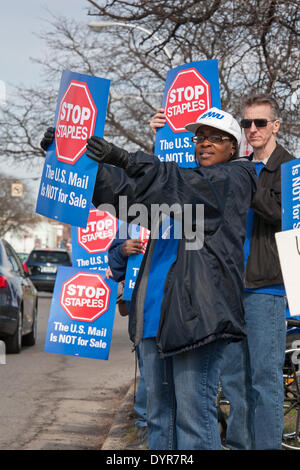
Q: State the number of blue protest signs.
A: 6